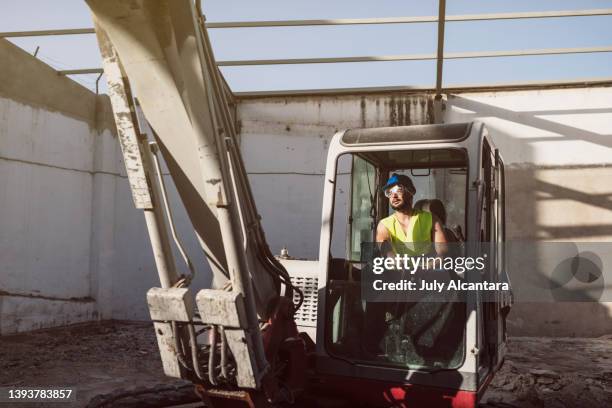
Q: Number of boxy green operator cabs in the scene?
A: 0